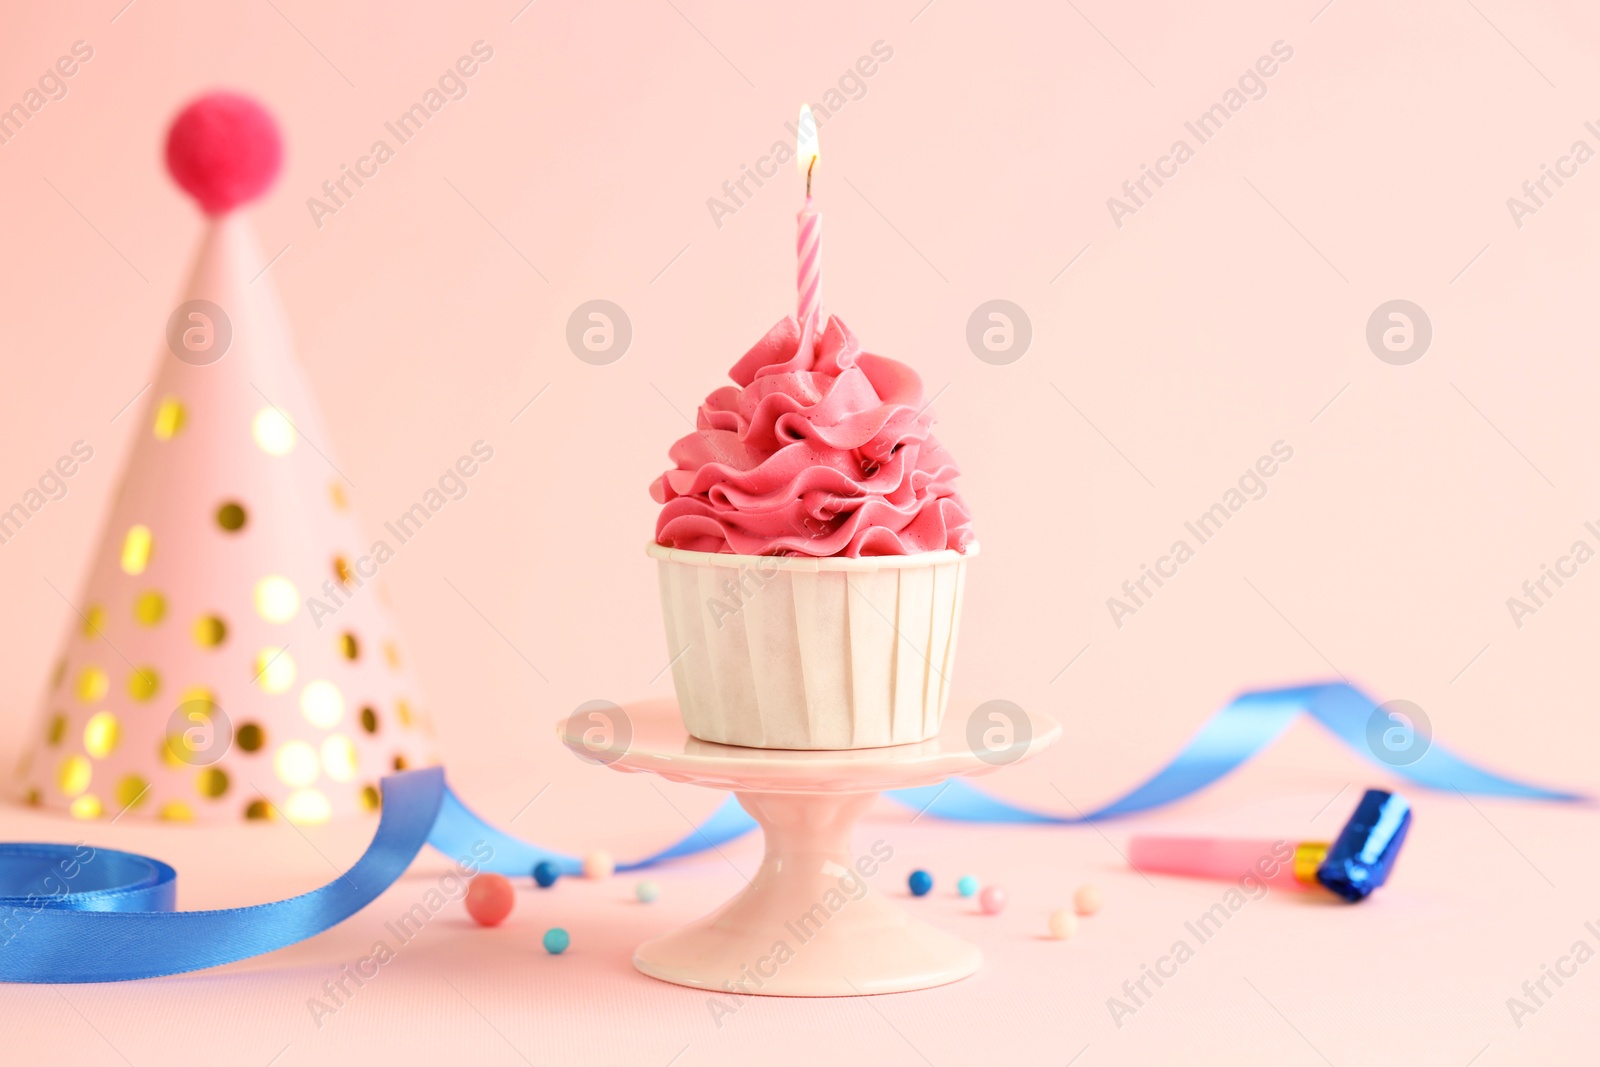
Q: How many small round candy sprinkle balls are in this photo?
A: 10